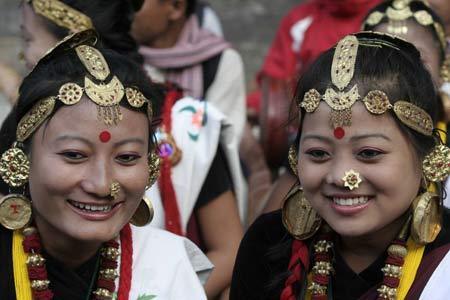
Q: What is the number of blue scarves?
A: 0